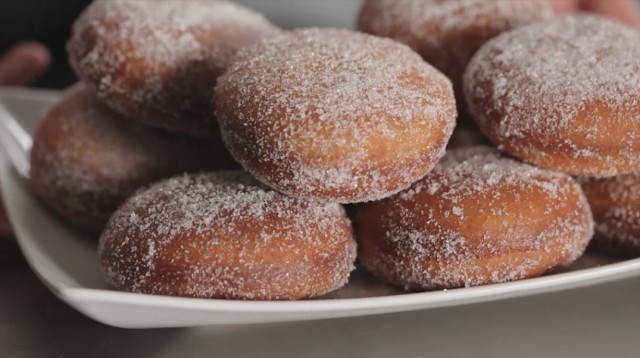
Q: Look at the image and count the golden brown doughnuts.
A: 8